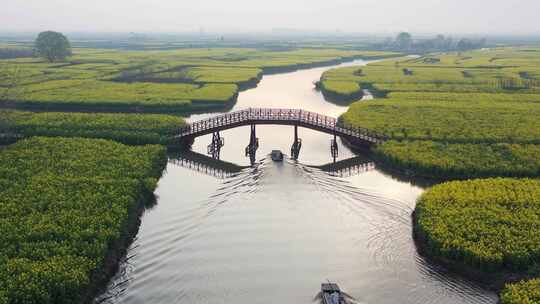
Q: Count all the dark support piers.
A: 4